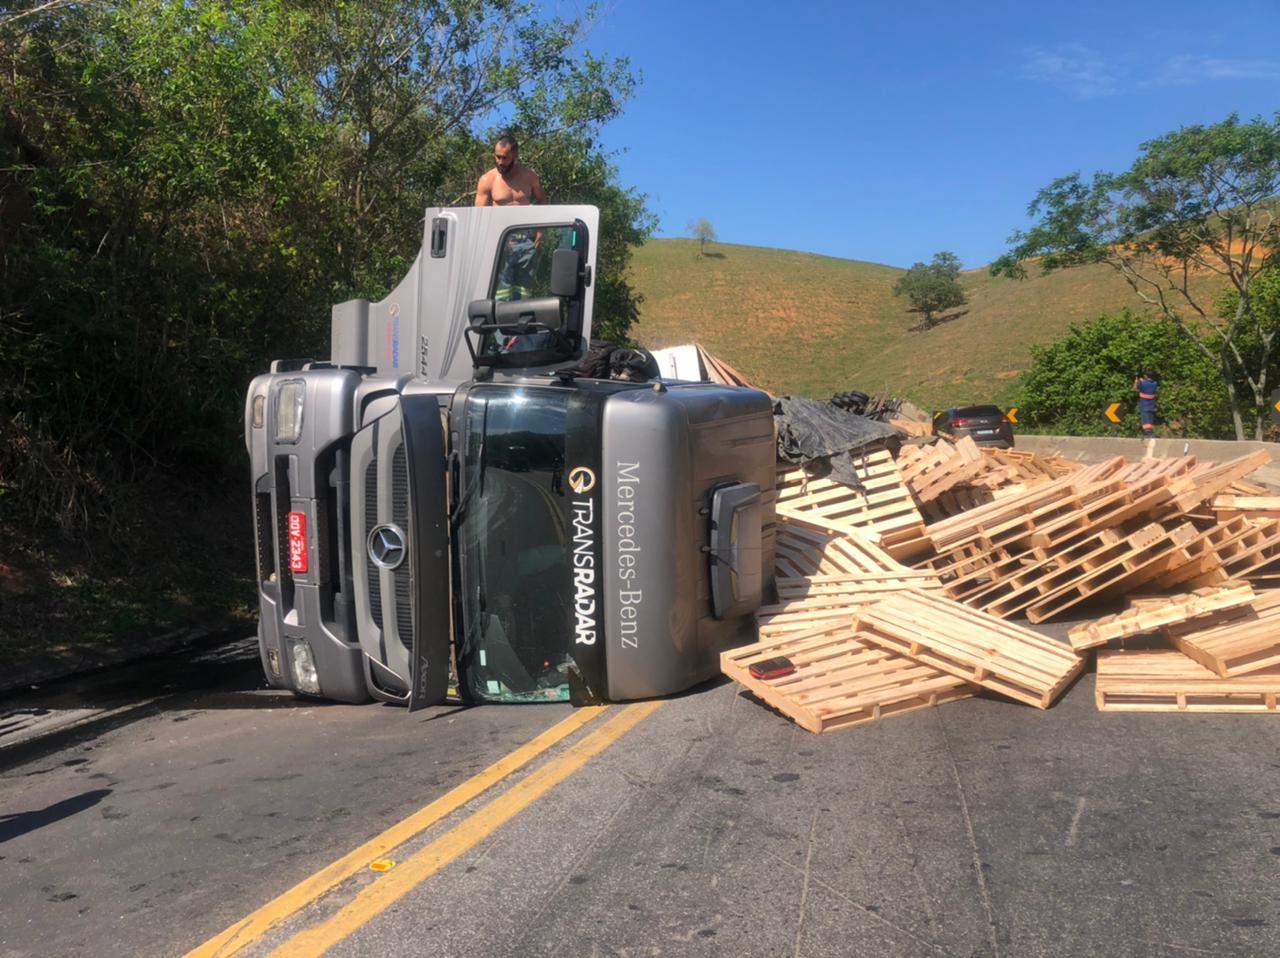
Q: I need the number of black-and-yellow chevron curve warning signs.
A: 4